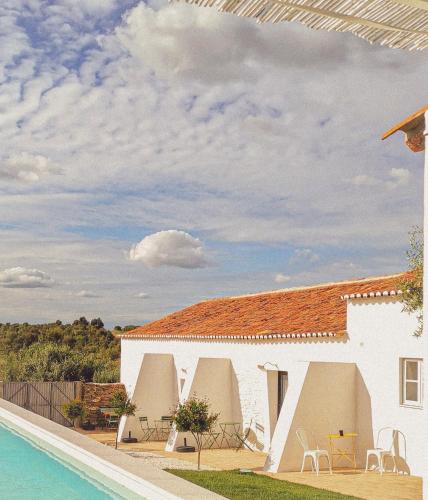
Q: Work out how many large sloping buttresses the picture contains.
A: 3